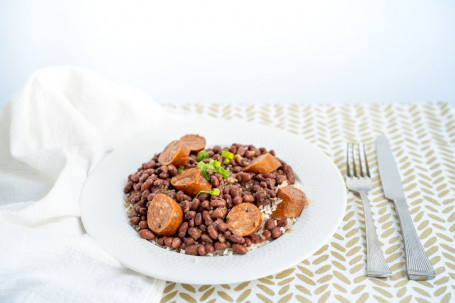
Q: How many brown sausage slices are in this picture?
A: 7